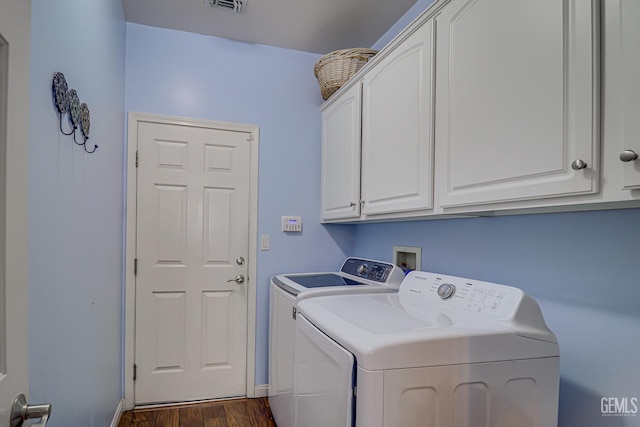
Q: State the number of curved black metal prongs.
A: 3